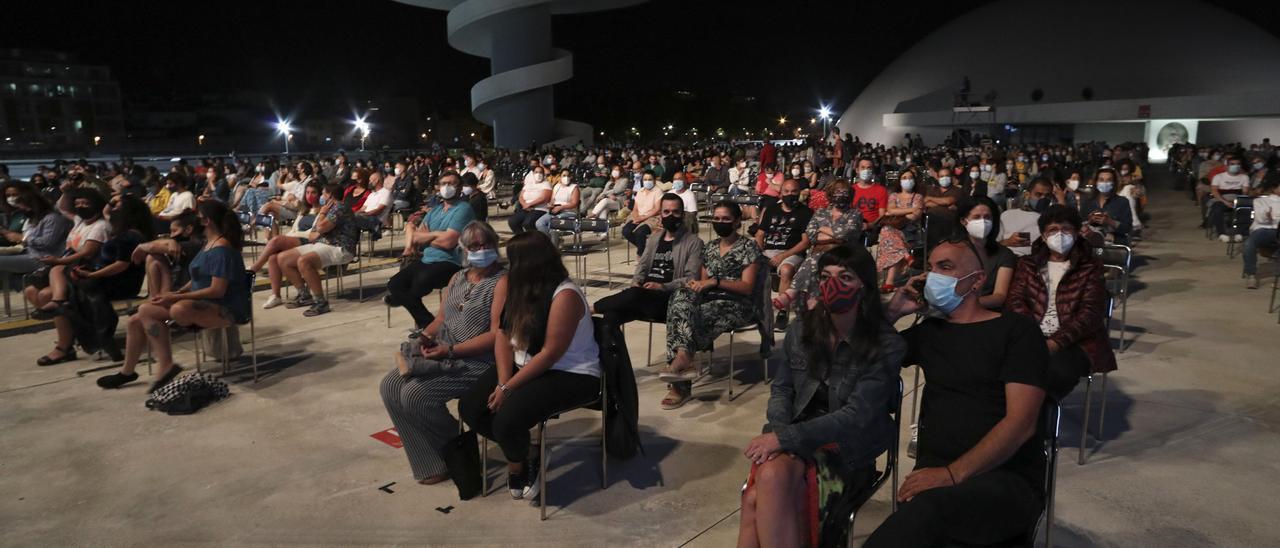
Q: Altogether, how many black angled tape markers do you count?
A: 2